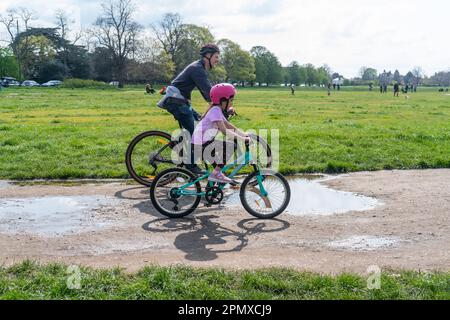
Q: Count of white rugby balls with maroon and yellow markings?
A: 0